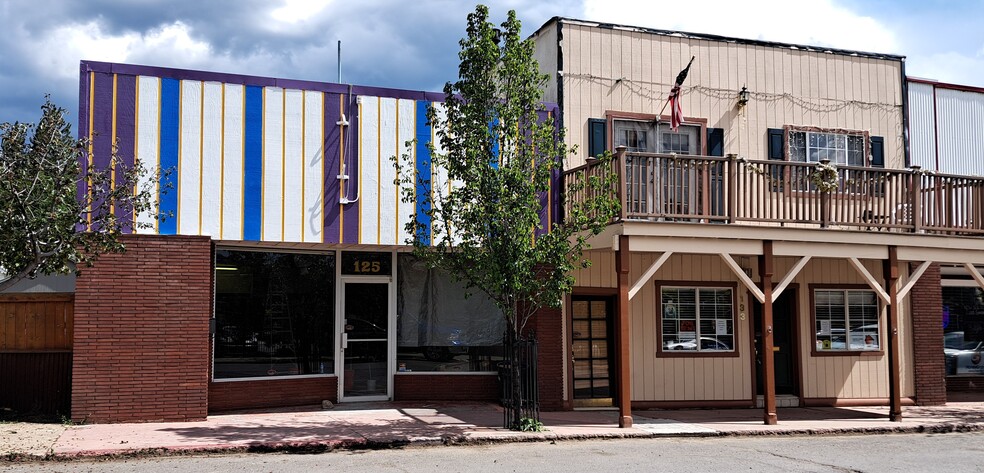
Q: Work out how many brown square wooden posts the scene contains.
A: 3